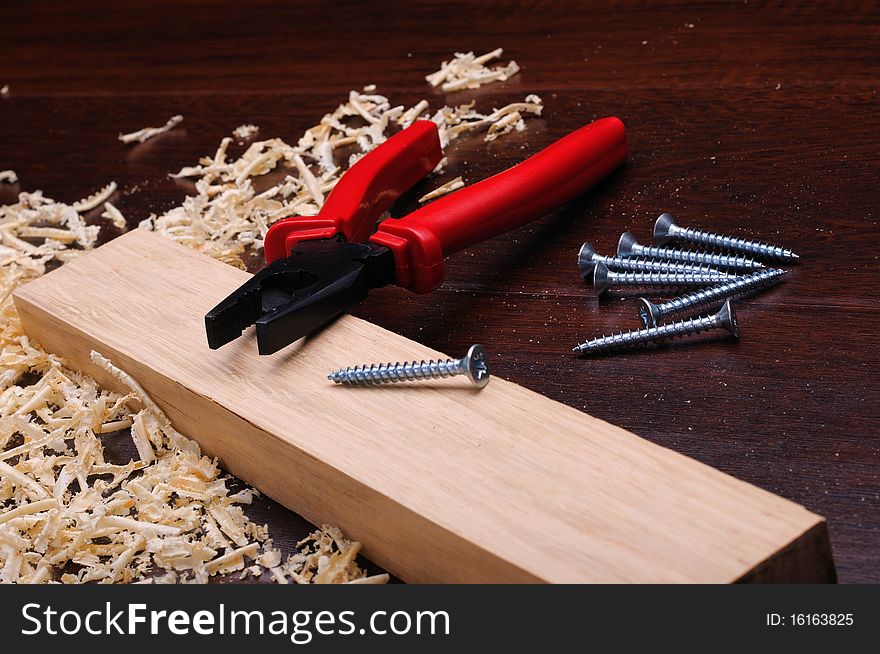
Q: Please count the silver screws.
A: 7